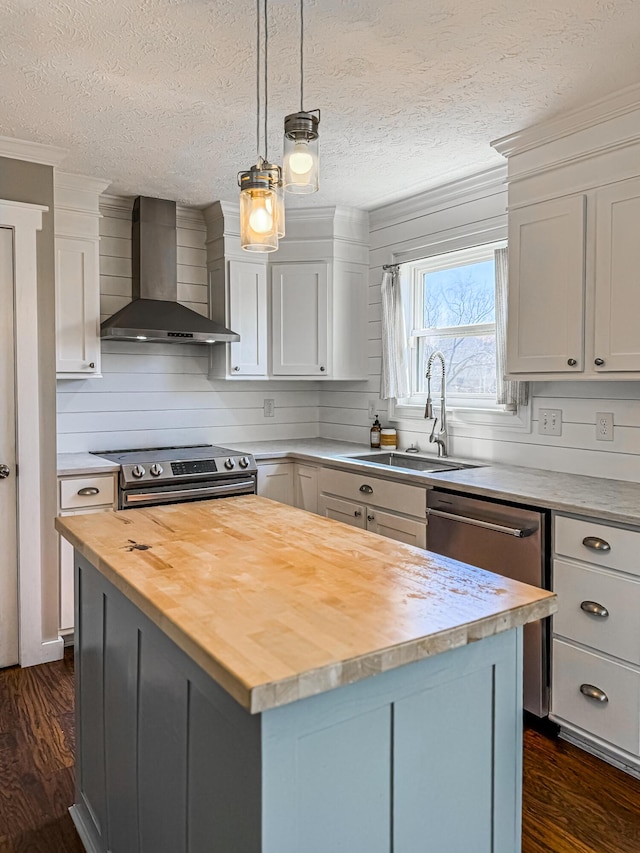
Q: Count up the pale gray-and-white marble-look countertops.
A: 2